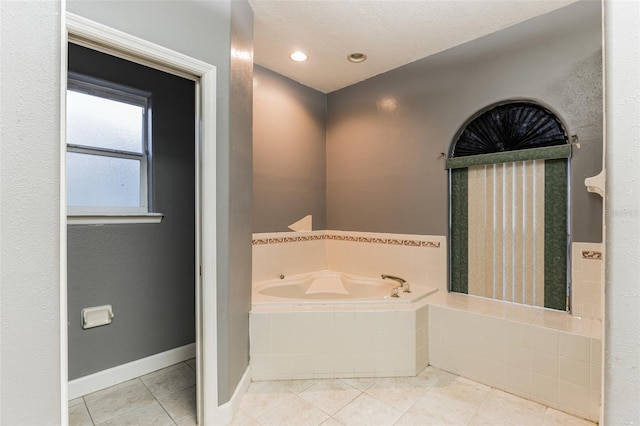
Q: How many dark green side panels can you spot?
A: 2